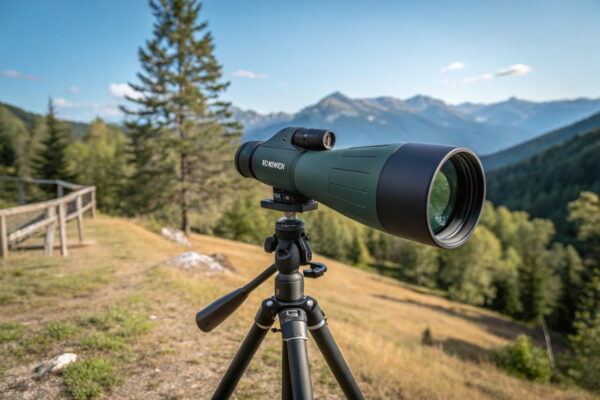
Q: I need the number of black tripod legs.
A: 3